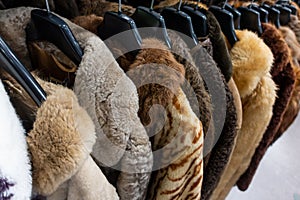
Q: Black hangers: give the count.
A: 13